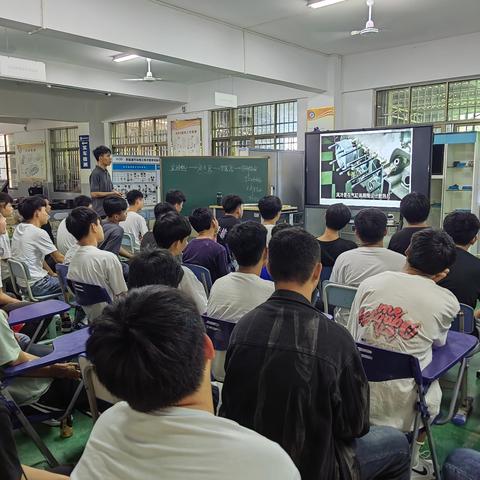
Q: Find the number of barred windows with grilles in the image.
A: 5